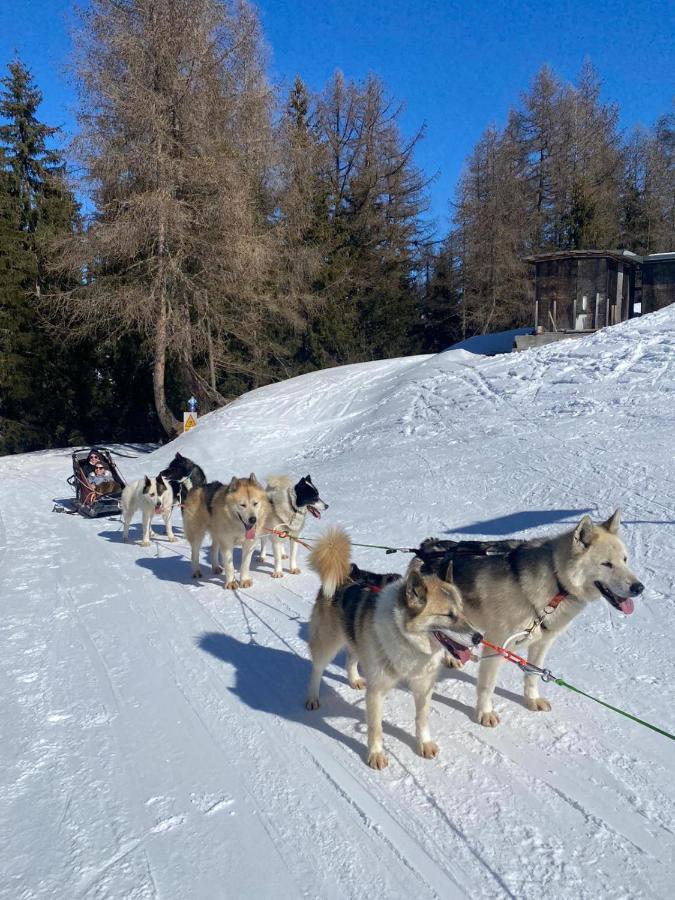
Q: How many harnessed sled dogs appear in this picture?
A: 6